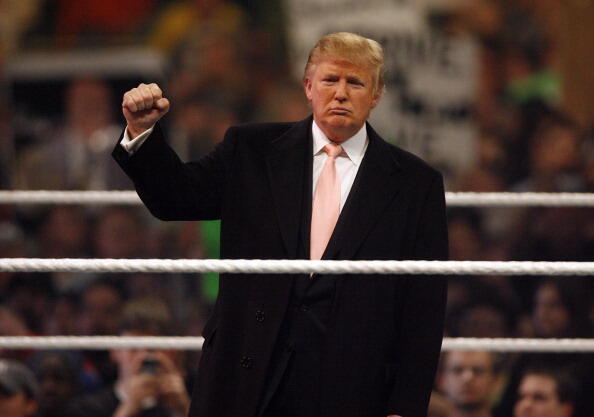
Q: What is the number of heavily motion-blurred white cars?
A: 0